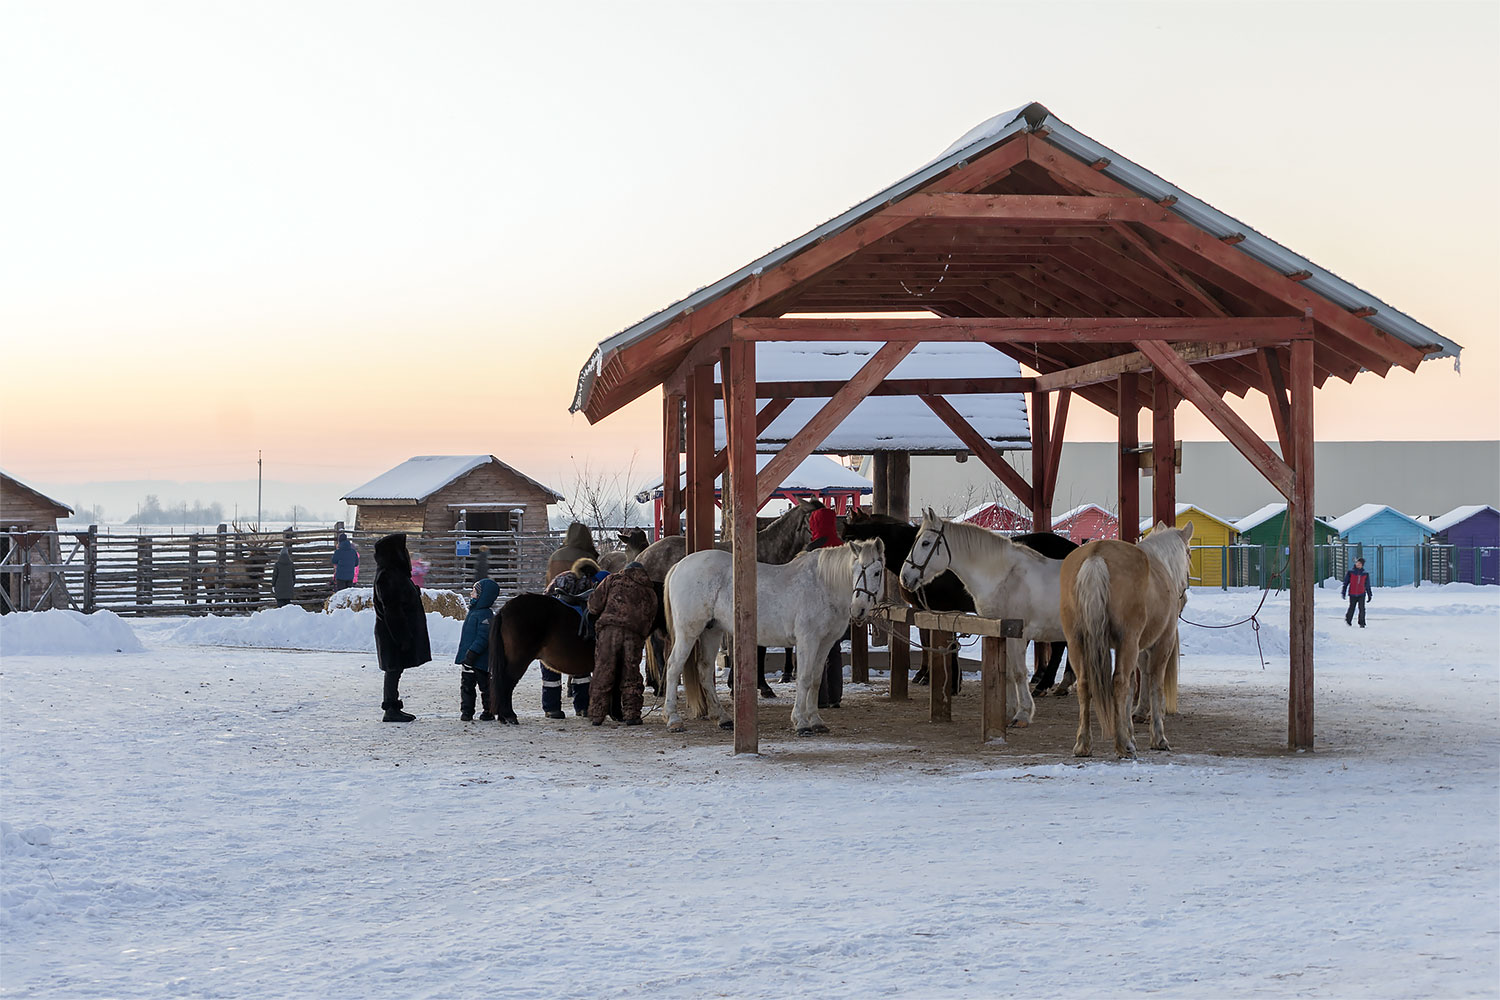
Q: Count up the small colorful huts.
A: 6